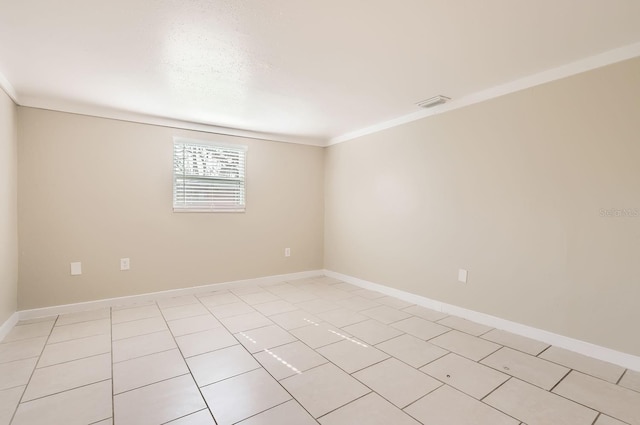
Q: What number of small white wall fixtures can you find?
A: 4